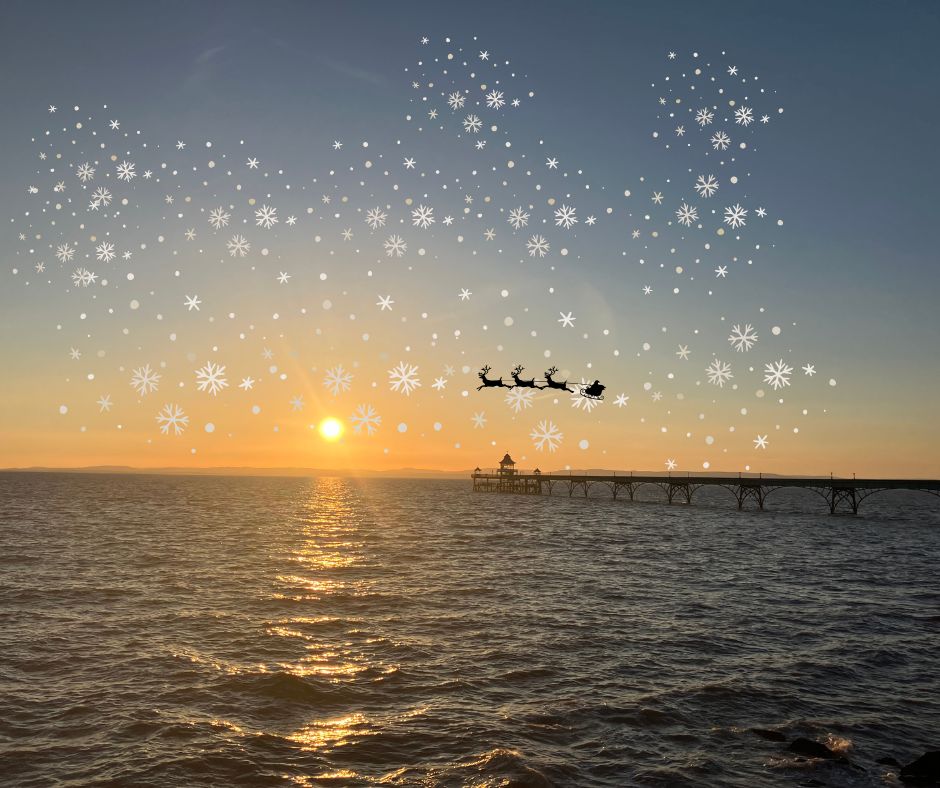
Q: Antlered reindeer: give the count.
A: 3